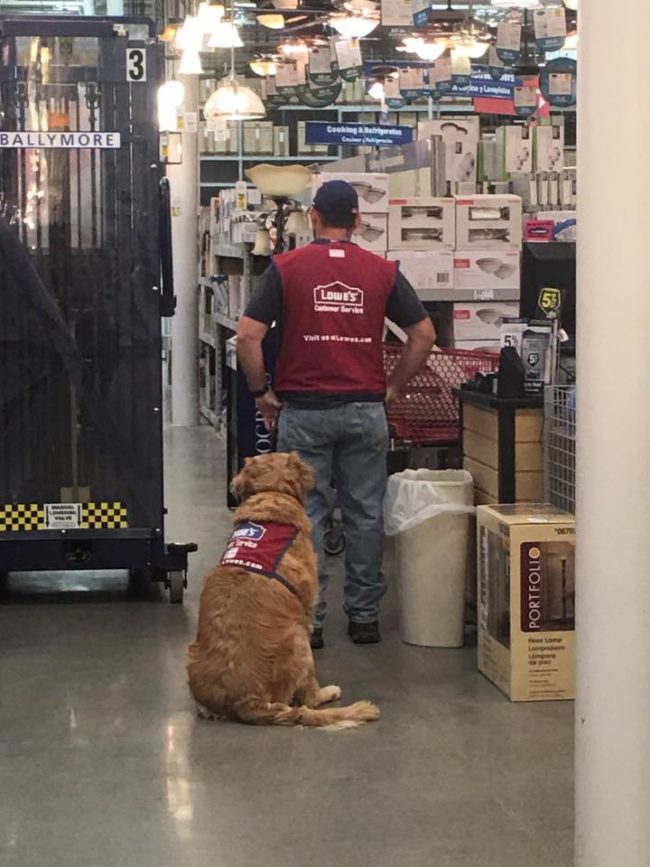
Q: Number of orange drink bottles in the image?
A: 0